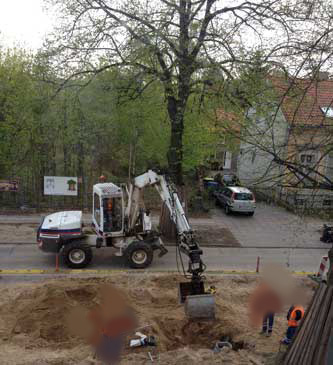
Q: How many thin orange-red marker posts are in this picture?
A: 2